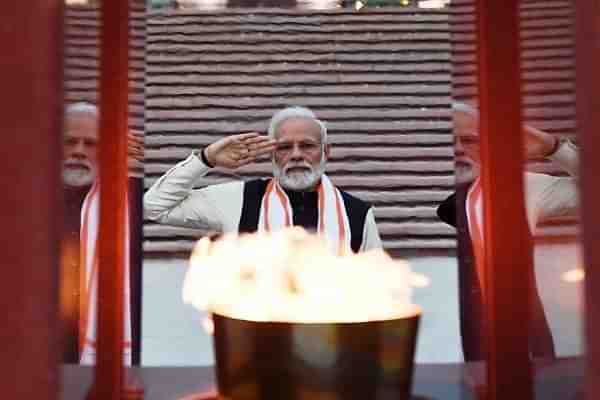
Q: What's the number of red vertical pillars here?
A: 4